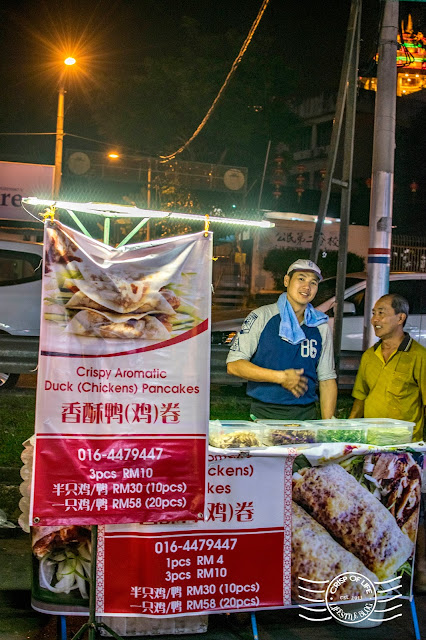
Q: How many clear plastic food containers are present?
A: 4